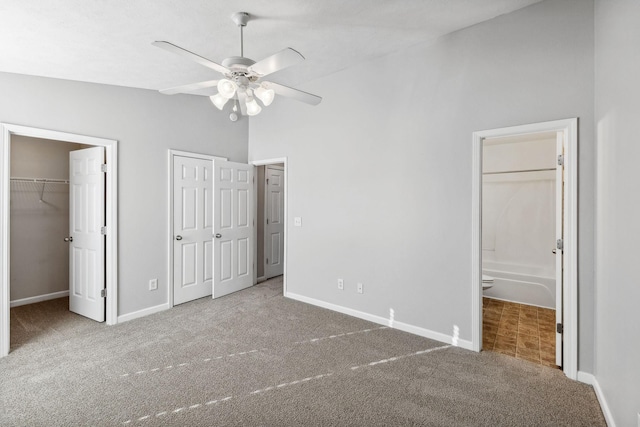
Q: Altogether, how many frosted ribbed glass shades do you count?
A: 4